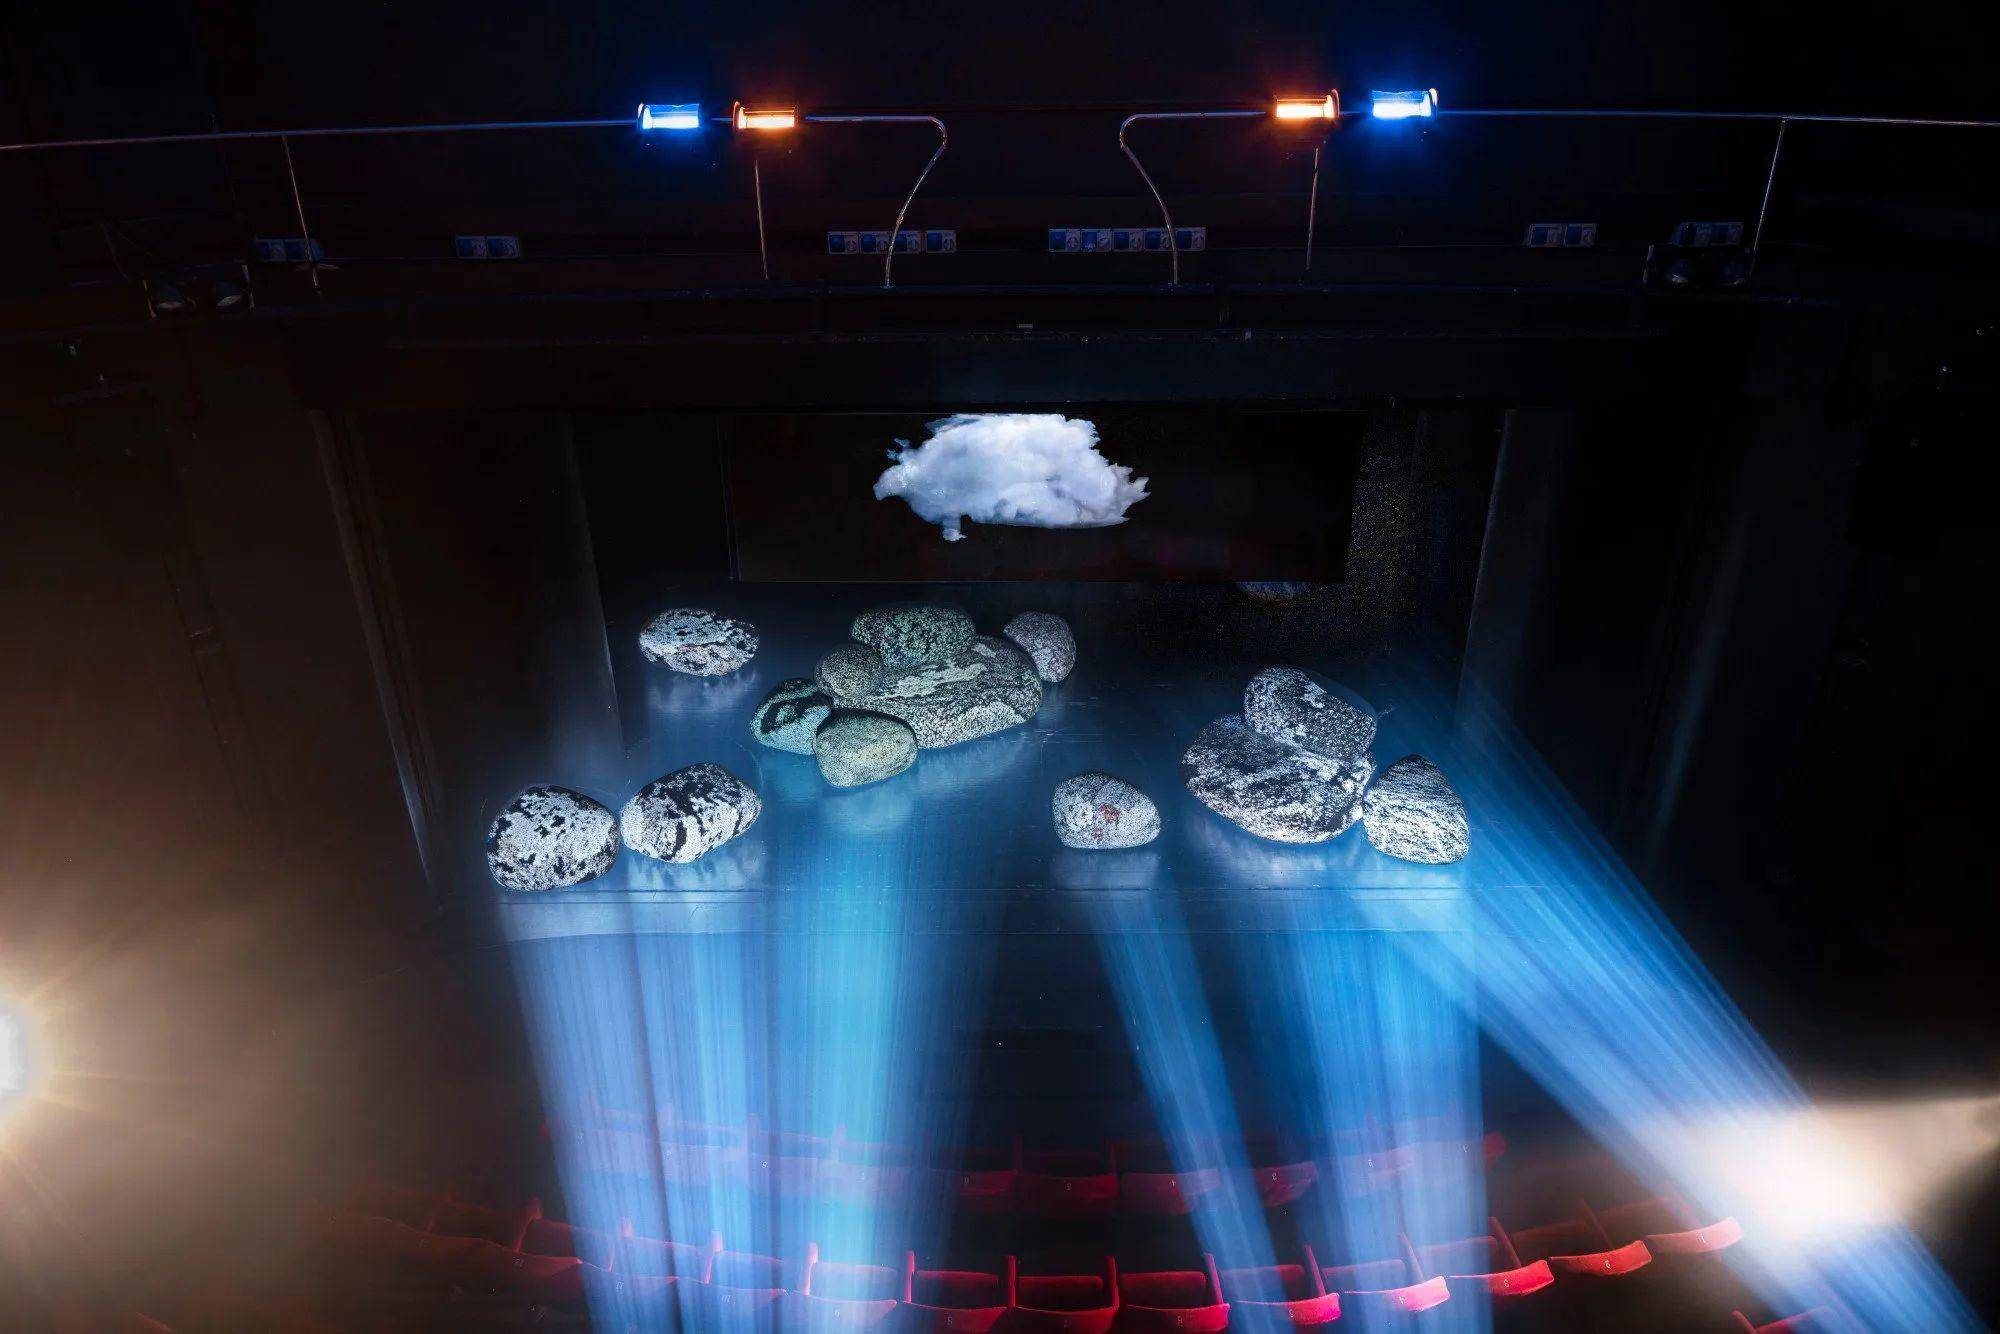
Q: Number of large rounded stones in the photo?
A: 13